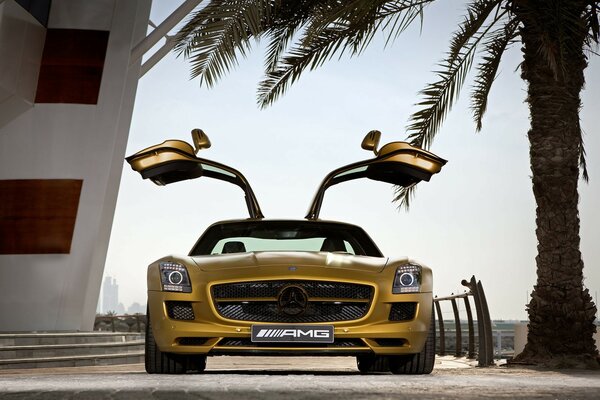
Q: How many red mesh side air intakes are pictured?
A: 0